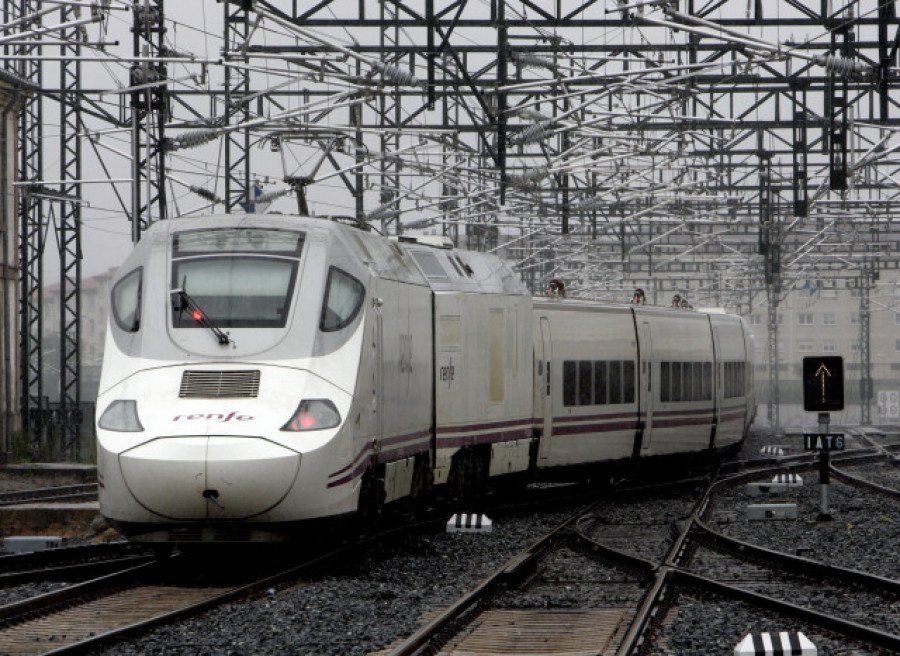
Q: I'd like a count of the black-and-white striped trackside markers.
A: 4